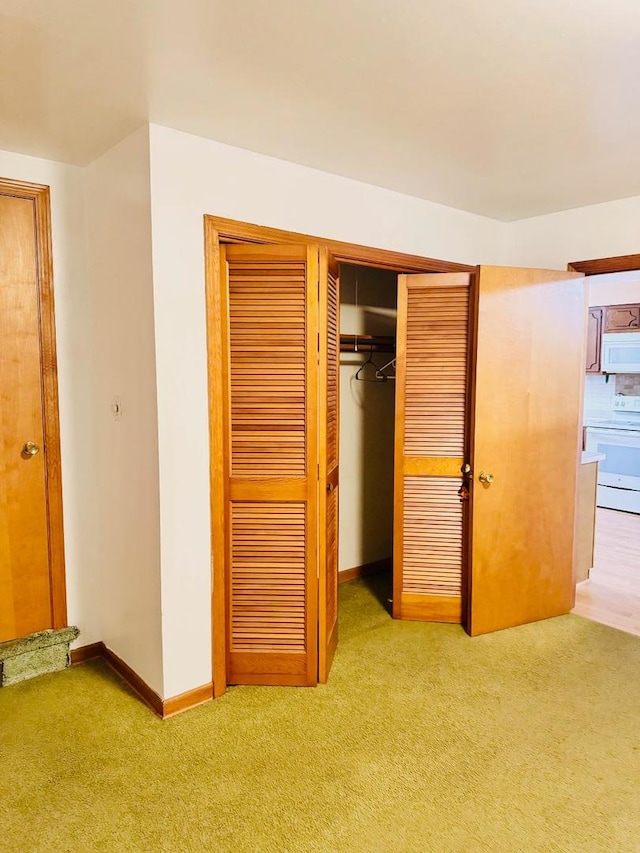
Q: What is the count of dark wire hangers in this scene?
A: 1